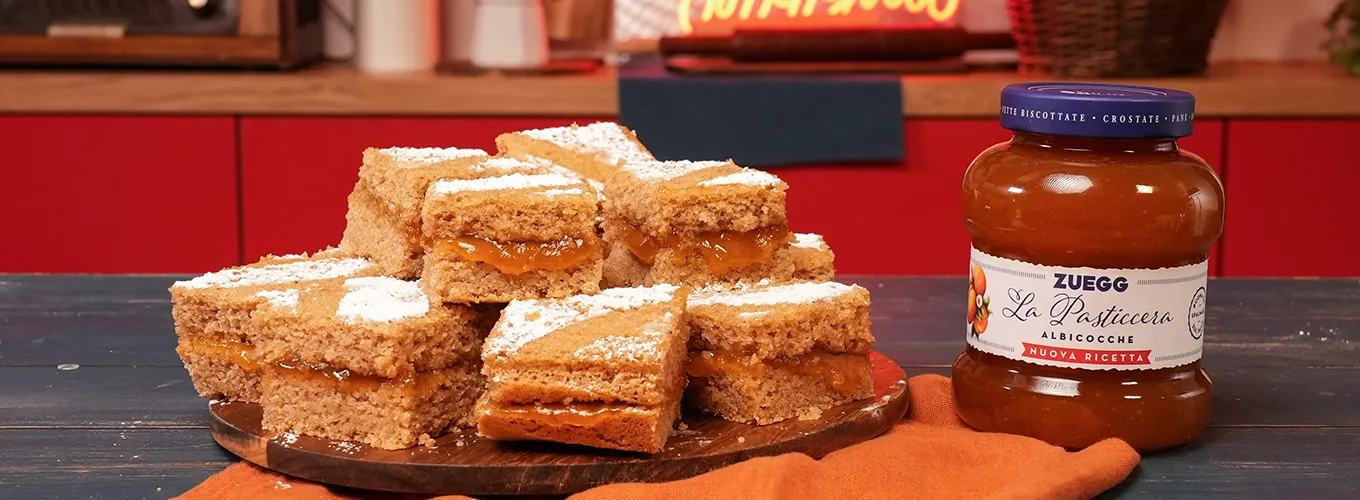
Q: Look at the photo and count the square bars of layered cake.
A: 9